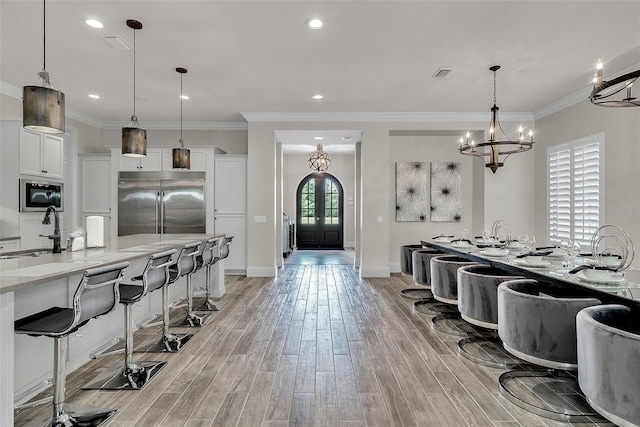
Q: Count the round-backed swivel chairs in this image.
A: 6